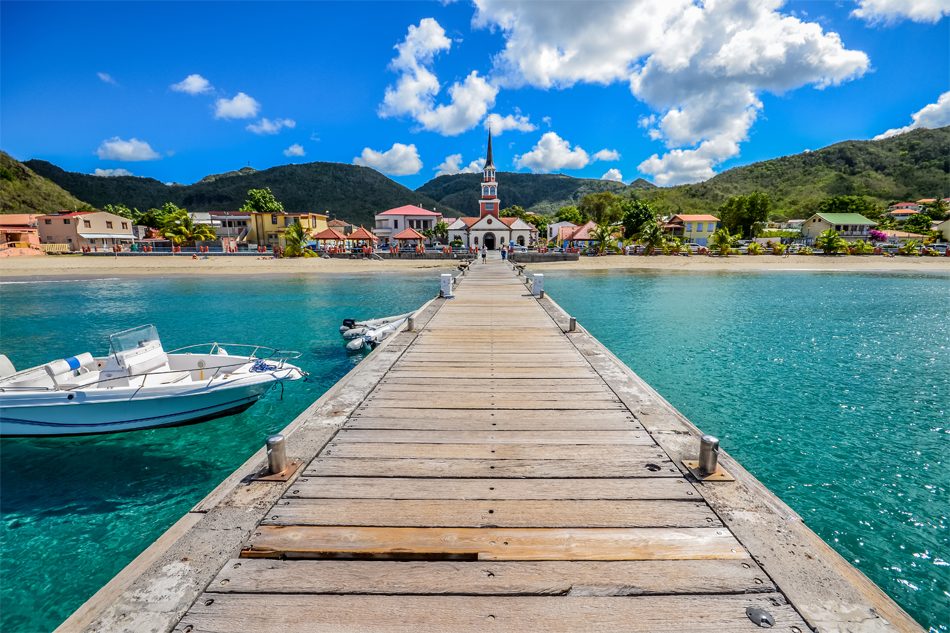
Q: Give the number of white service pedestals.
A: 2